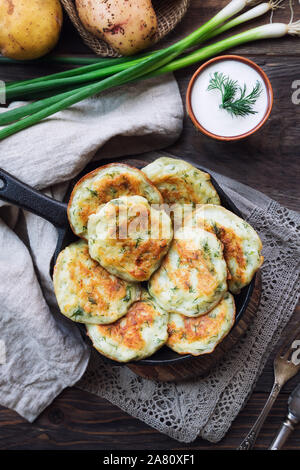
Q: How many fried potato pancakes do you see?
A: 8